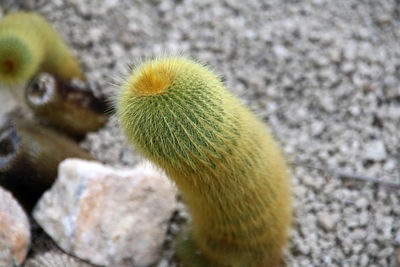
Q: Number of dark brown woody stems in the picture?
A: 2